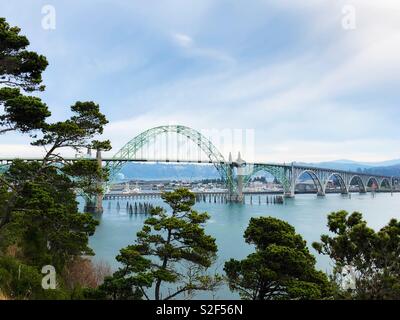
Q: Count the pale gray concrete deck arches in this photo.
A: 5